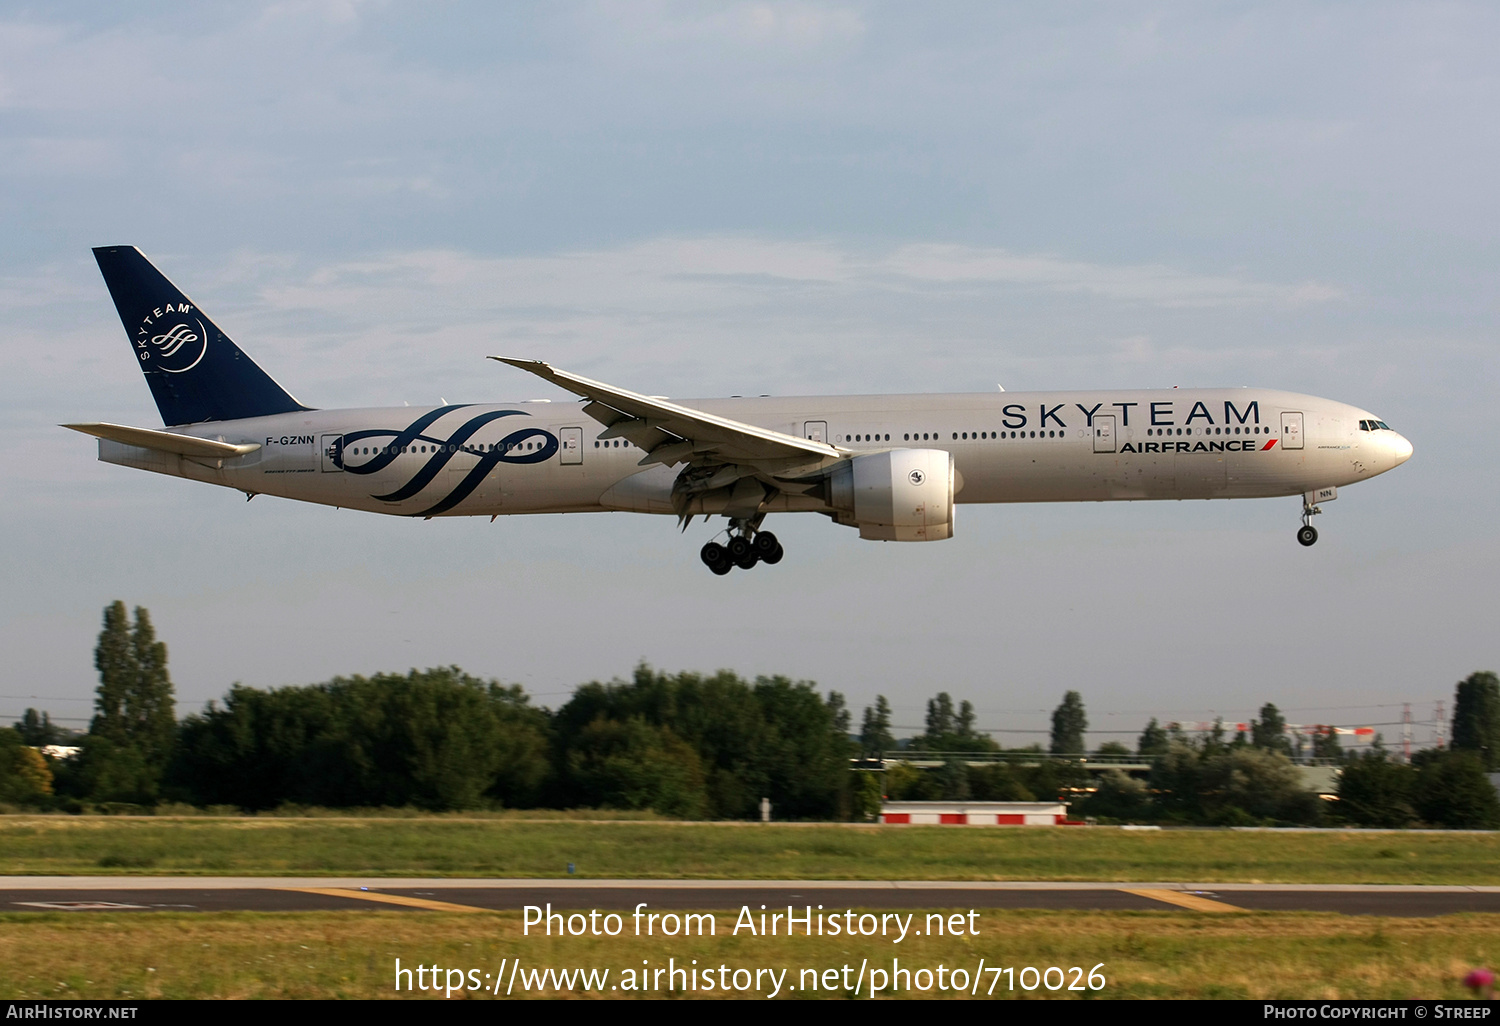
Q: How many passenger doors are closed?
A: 5